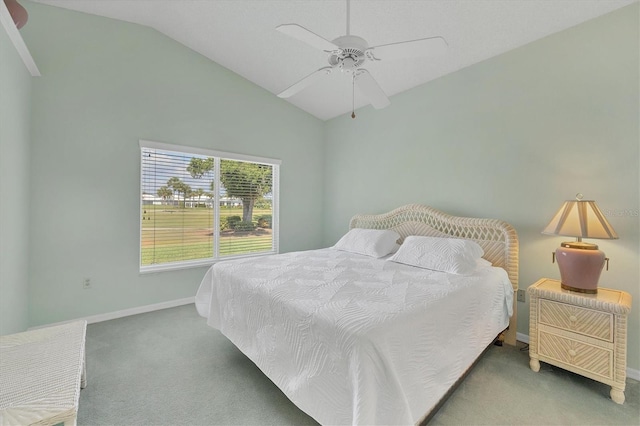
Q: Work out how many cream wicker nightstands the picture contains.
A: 1